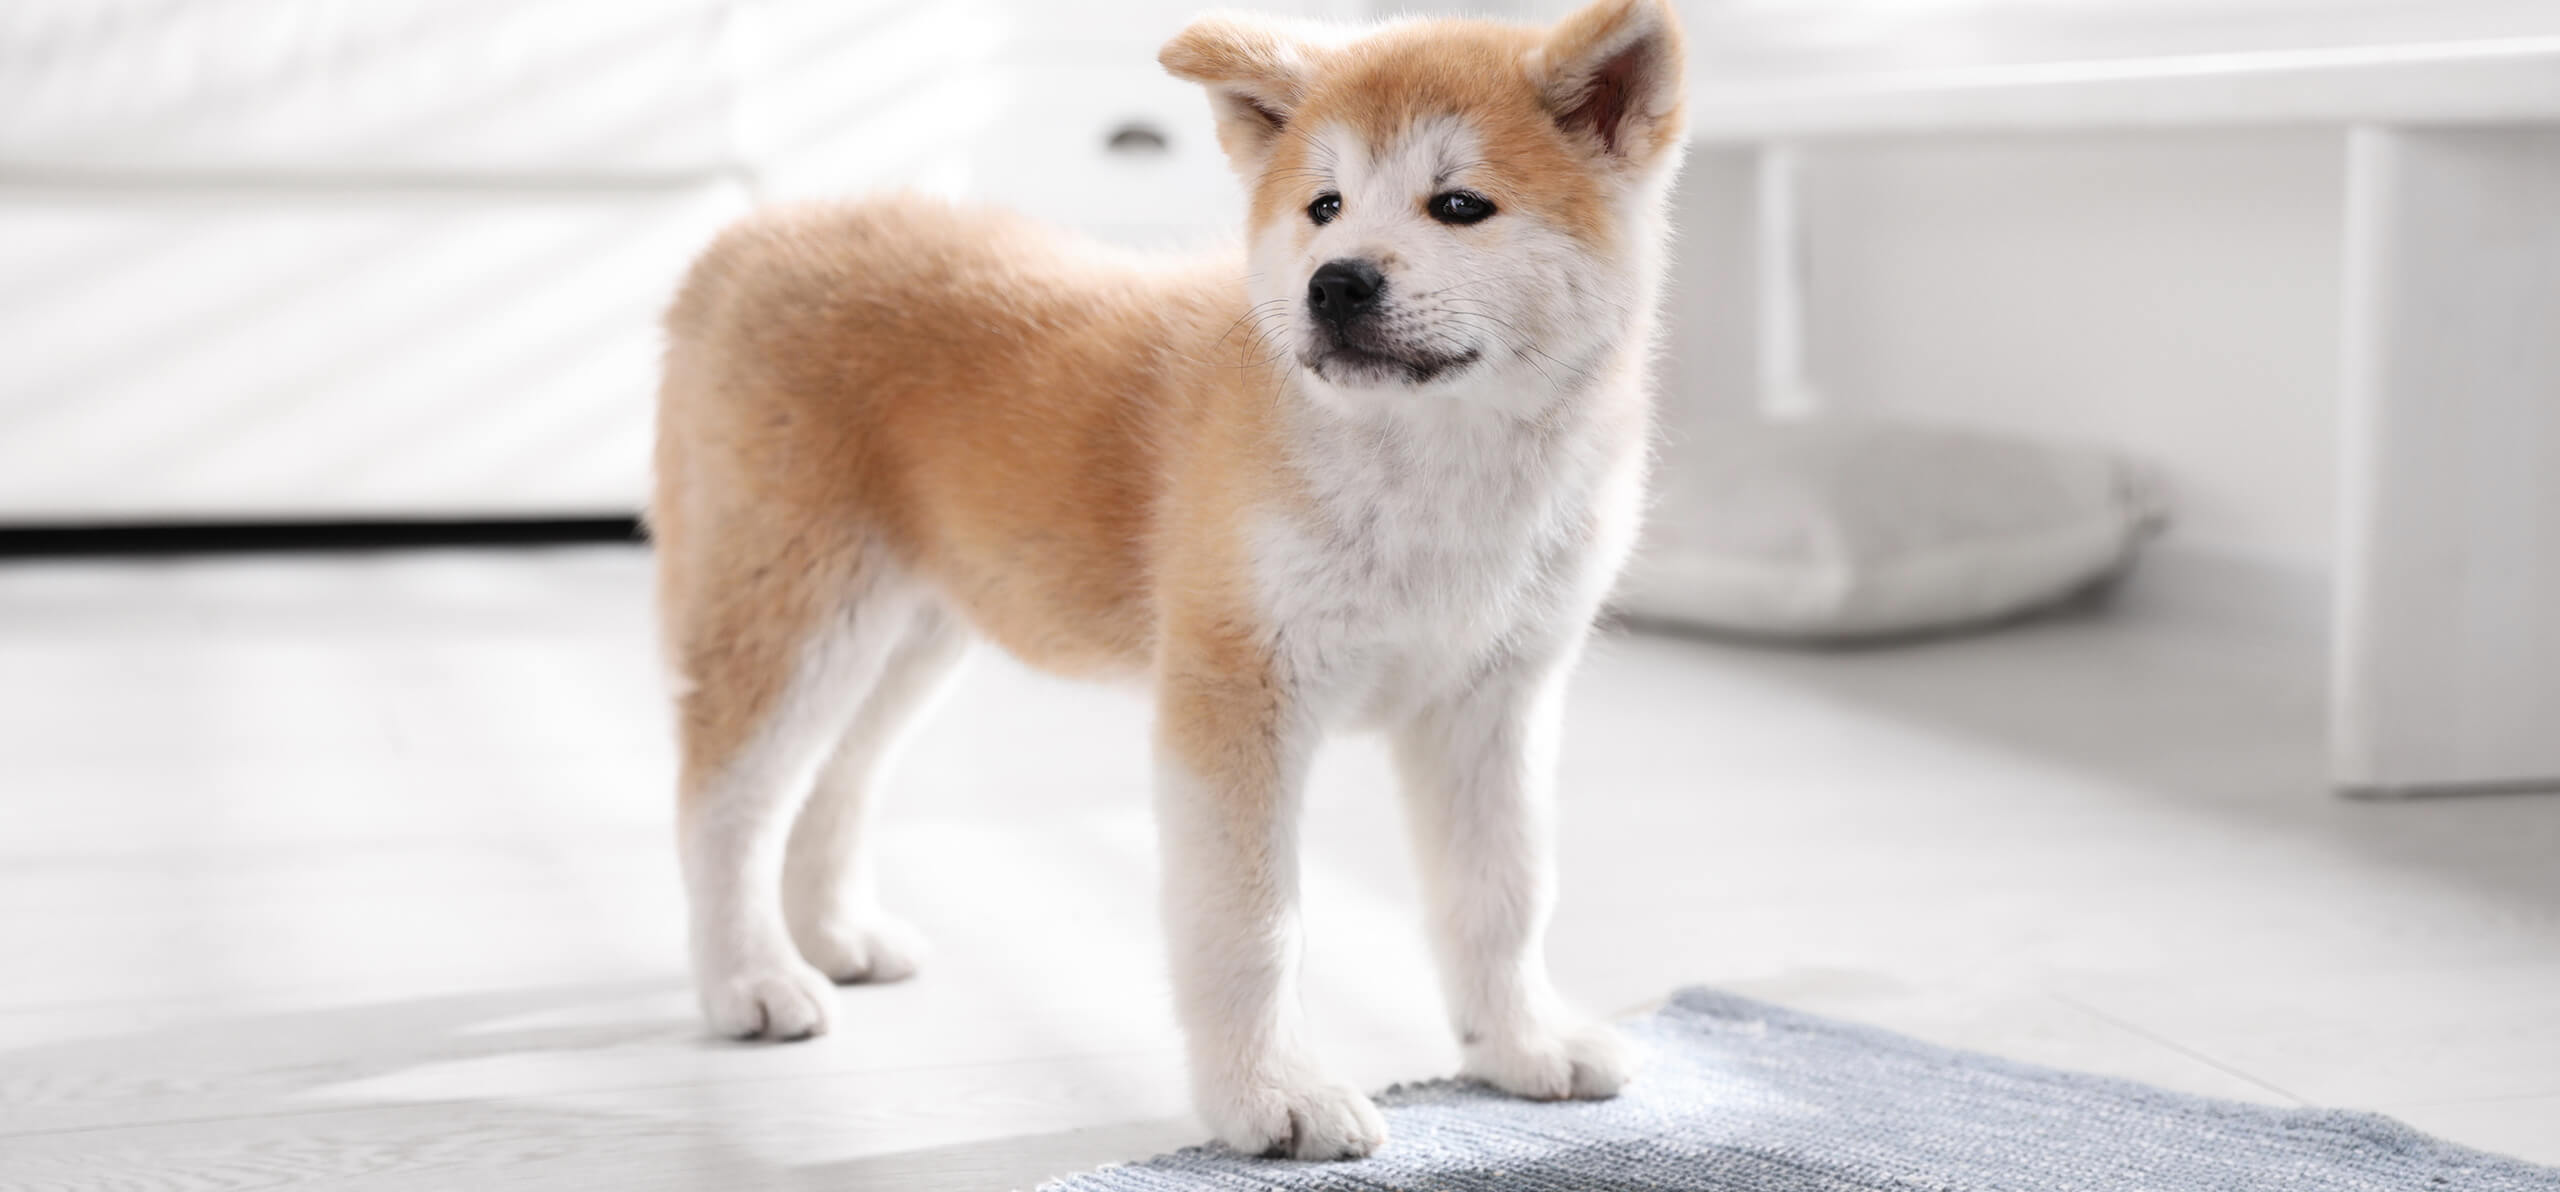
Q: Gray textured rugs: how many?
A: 1